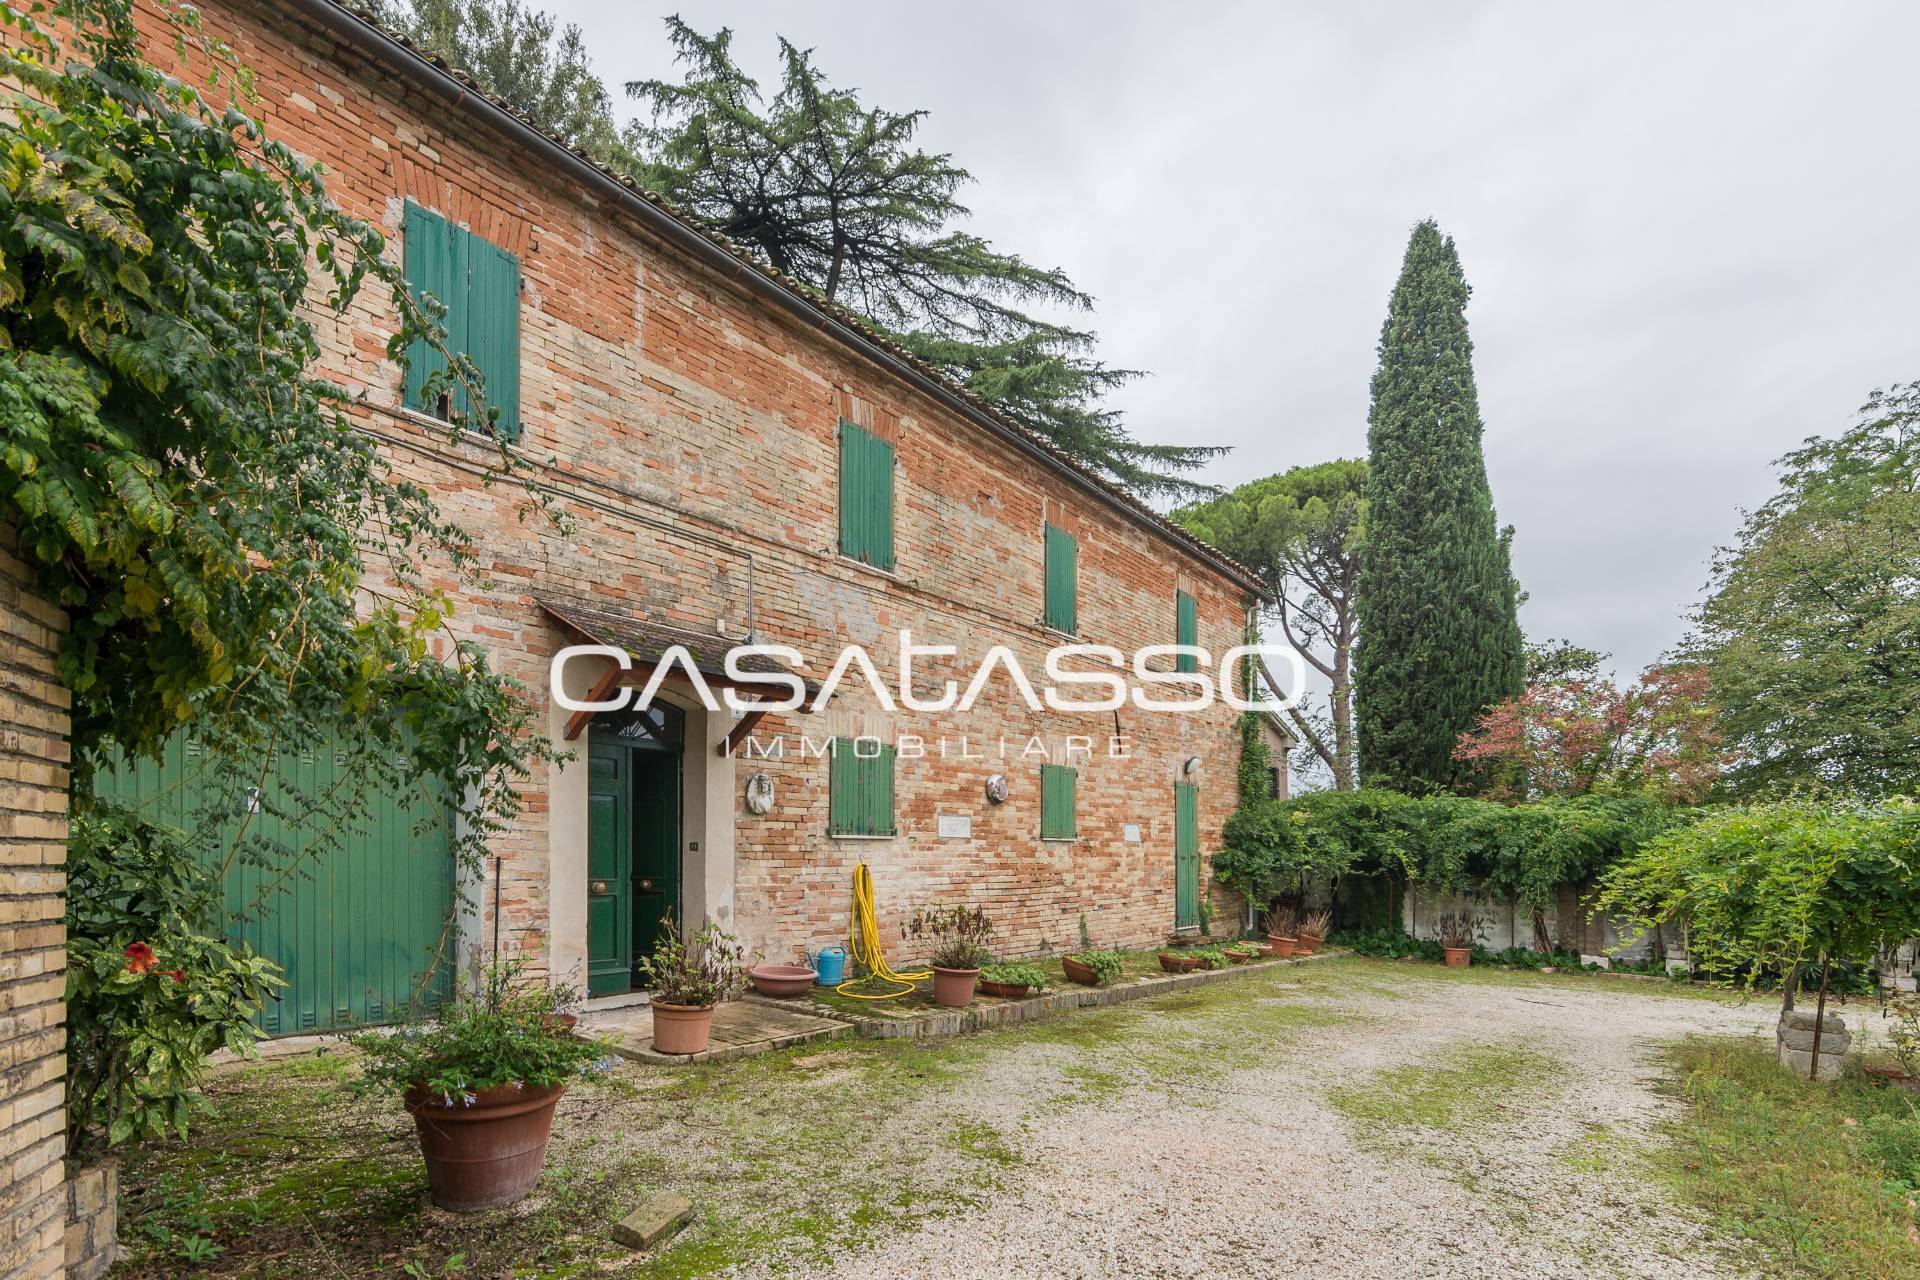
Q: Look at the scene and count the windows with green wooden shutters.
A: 6